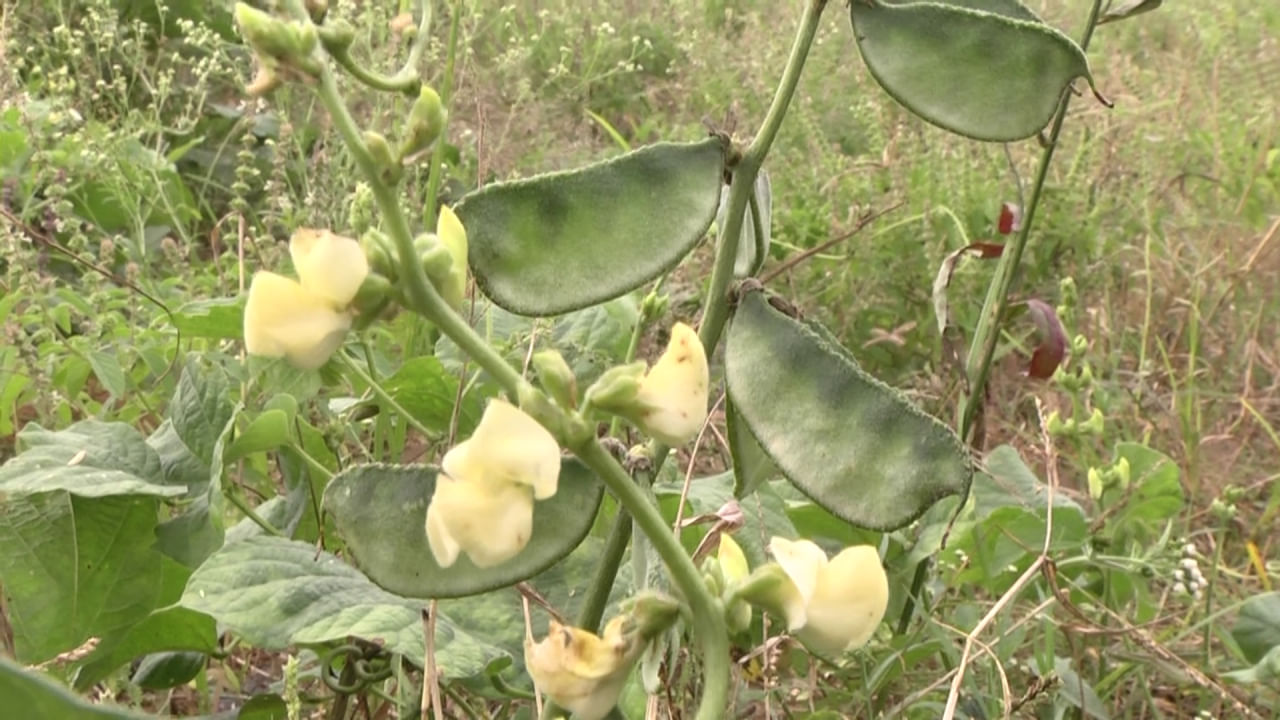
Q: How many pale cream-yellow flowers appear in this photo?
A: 5